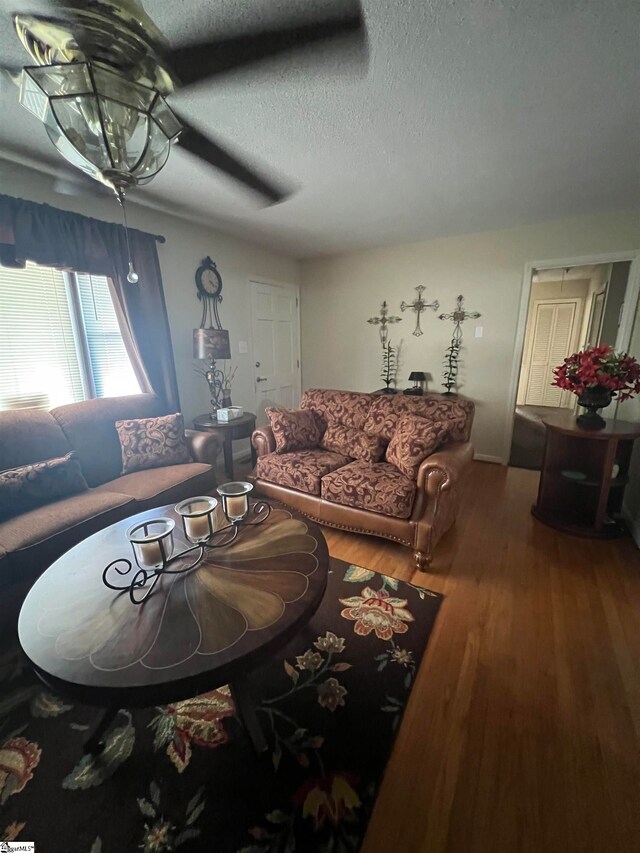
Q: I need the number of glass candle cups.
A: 3